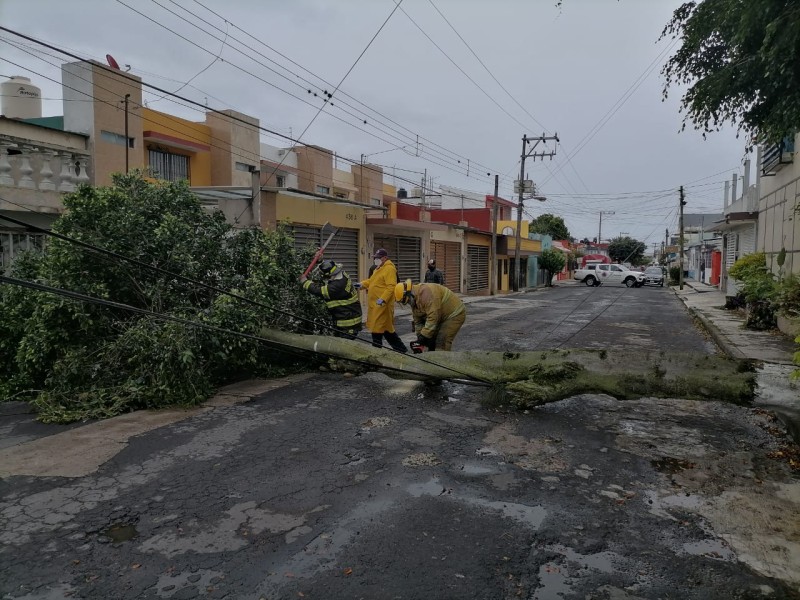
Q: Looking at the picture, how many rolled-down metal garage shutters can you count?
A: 4